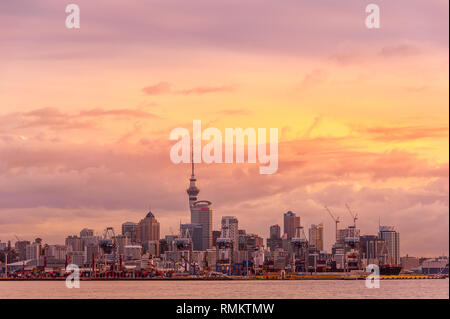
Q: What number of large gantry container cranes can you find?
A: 5